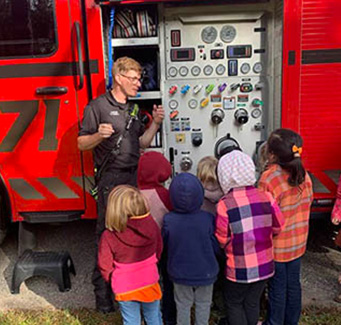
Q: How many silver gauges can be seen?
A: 12